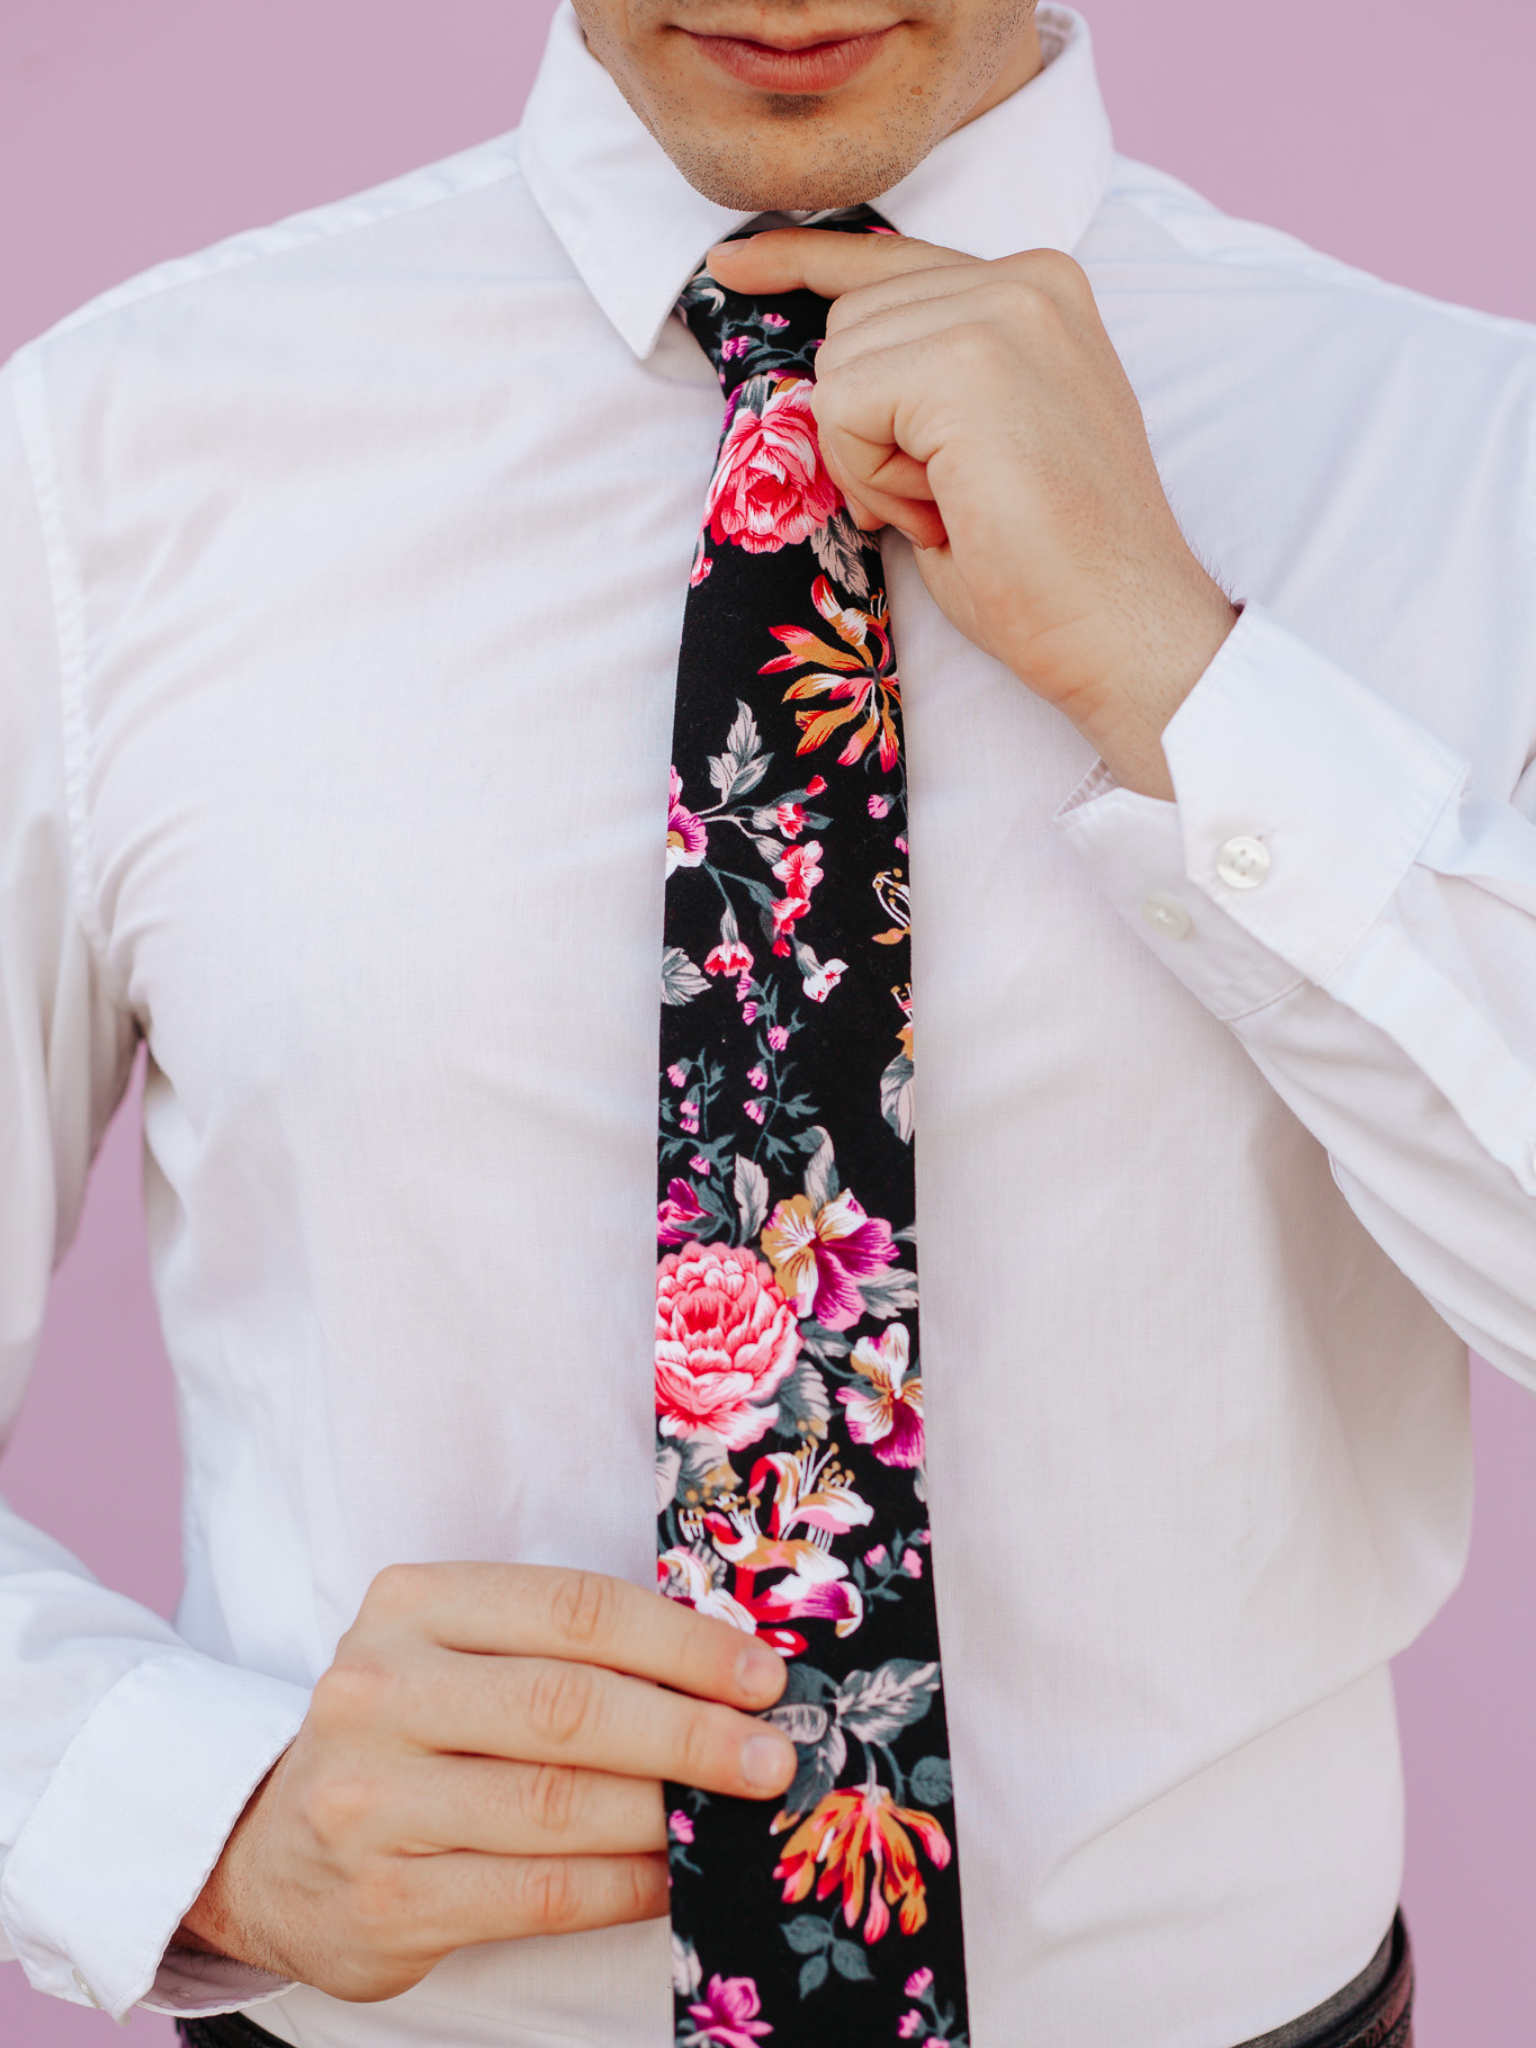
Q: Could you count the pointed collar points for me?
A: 1